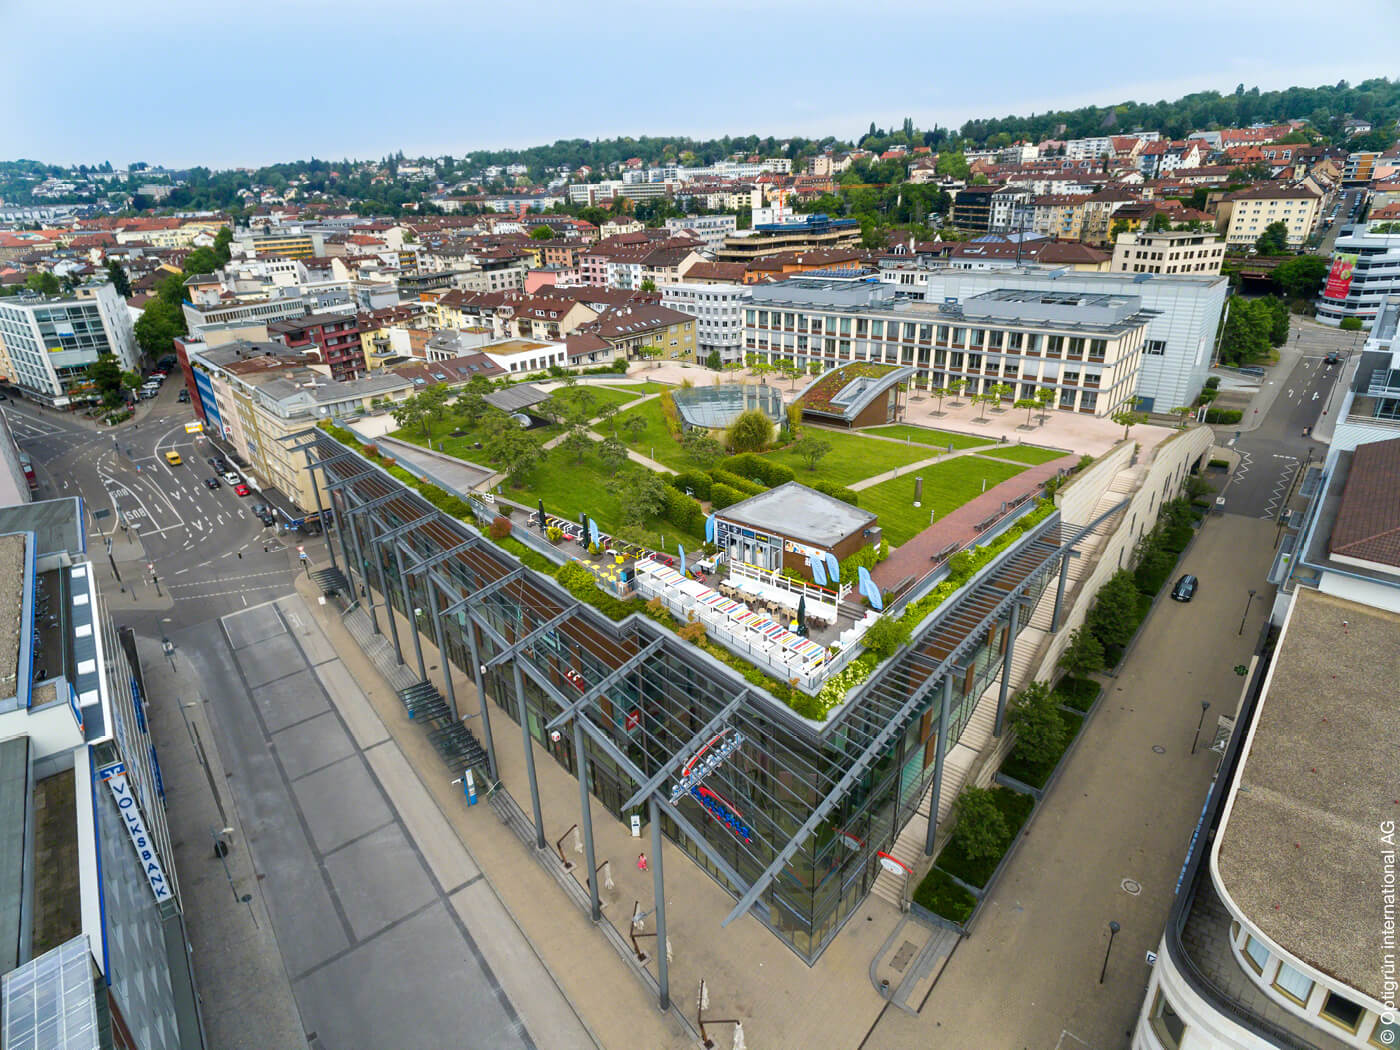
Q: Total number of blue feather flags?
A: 7